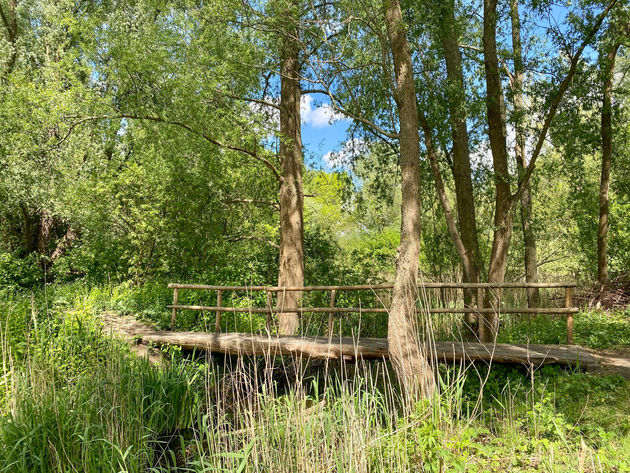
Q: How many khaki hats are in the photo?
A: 0